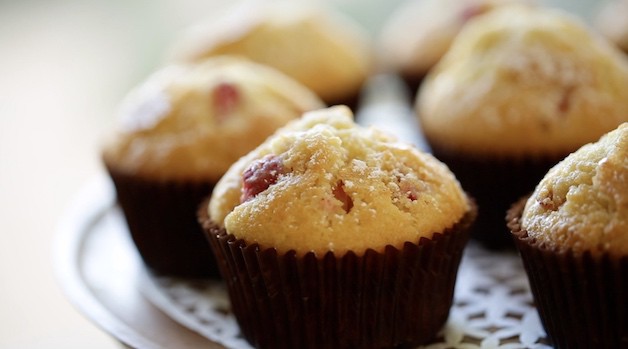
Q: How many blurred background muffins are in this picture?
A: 5